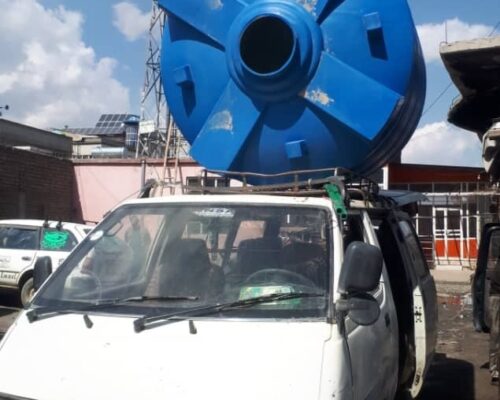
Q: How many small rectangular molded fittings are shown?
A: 3